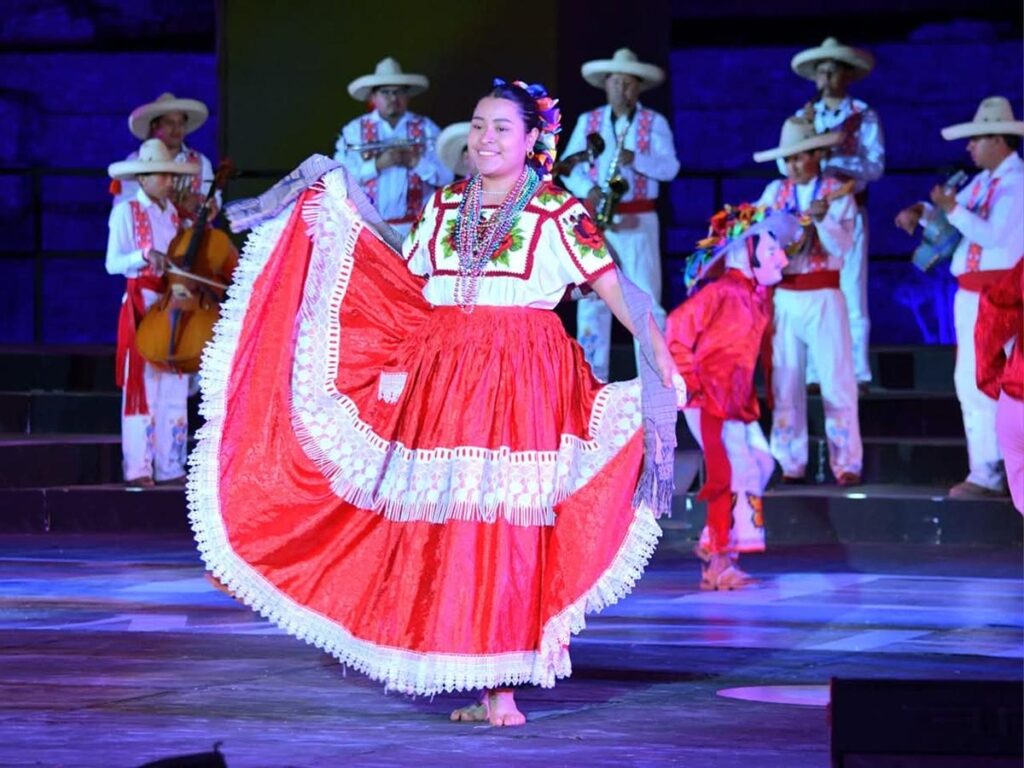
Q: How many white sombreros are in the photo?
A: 8